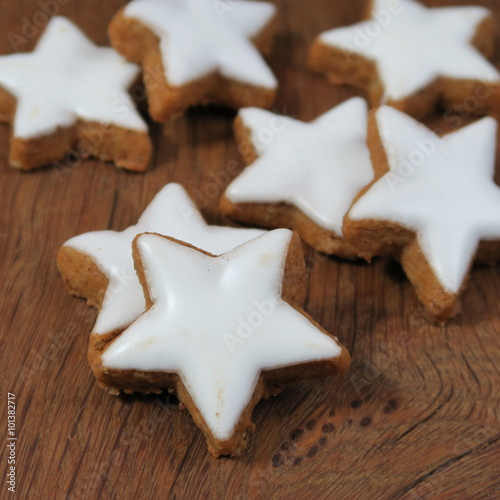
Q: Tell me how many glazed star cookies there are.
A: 7